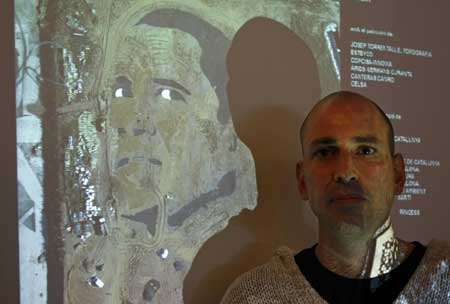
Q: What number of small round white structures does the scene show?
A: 2